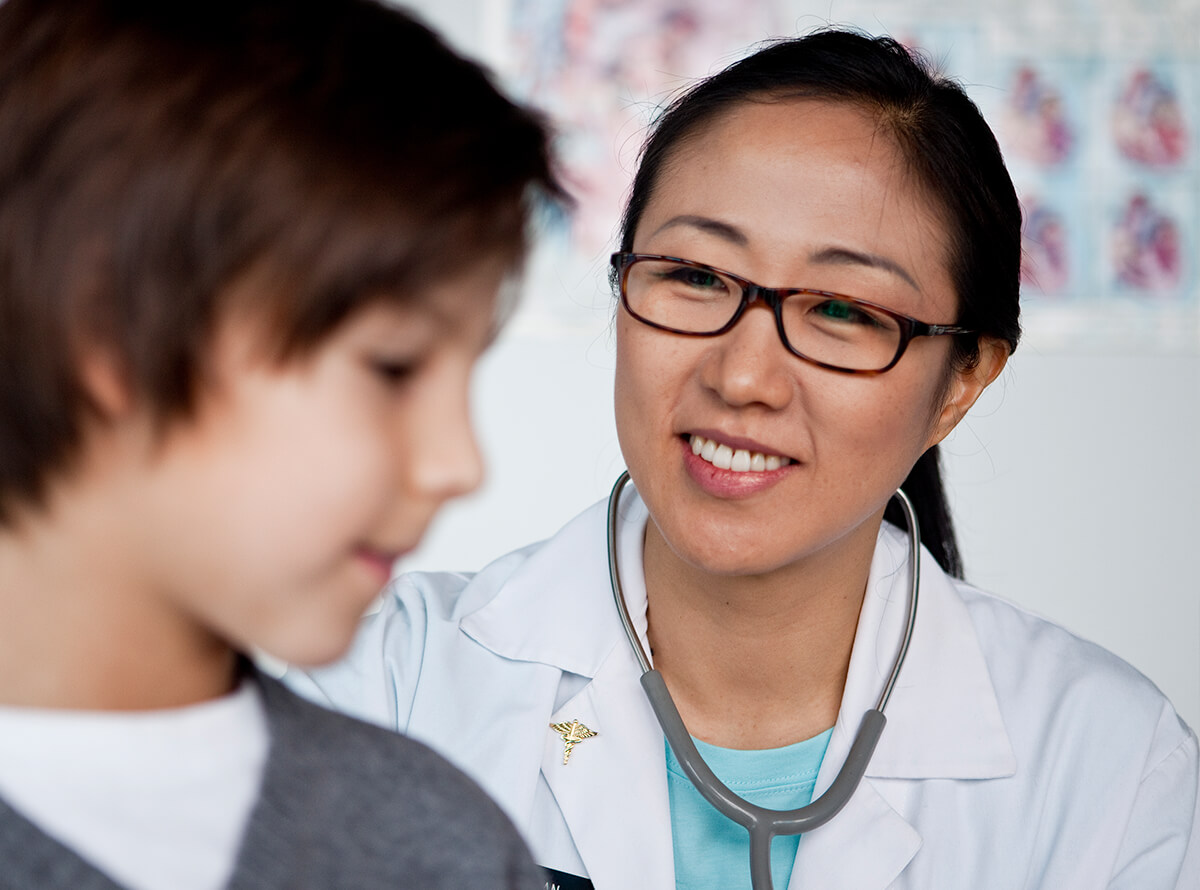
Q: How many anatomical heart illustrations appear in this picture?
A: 4